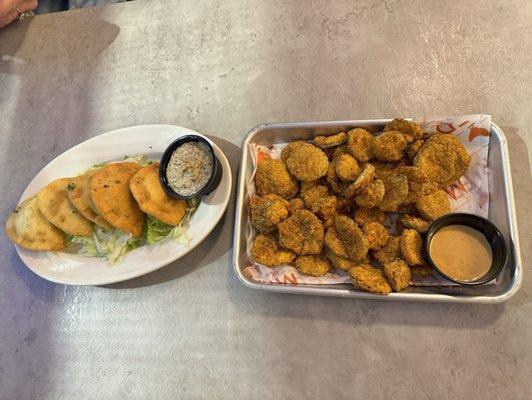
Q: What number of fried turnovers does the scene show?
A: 5